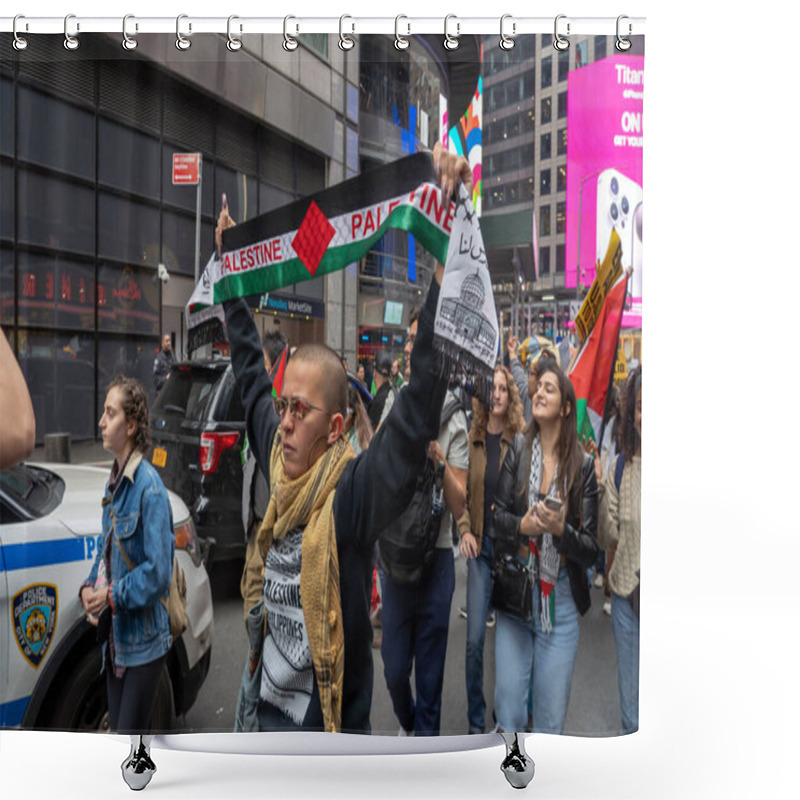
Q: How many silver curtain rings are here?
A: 12